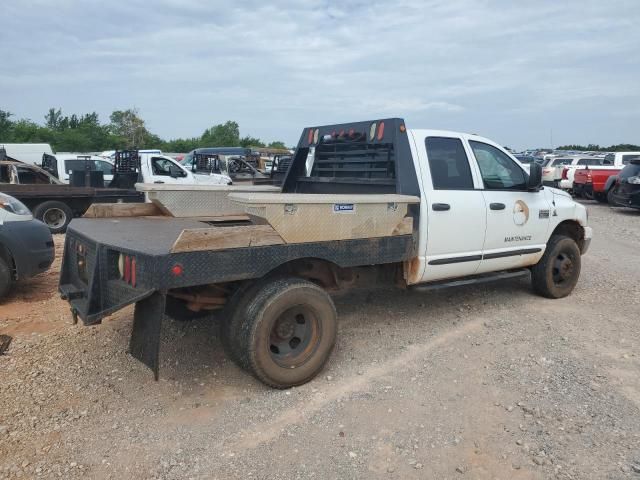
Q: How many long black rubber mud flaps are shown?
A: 1